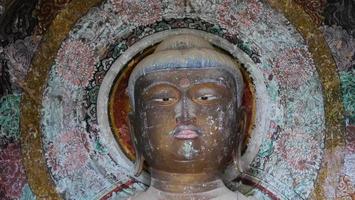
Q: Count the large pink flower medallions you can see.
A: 6